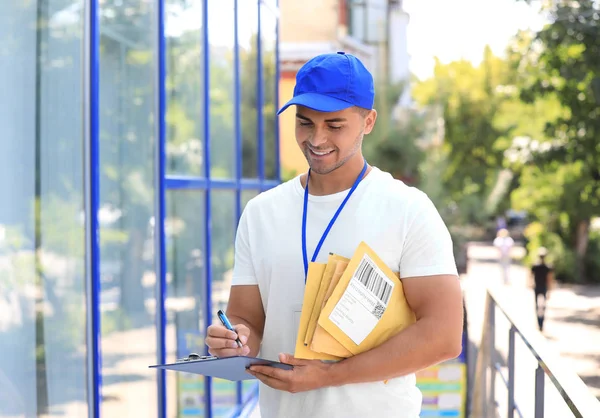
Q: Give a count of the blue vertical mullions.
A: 6